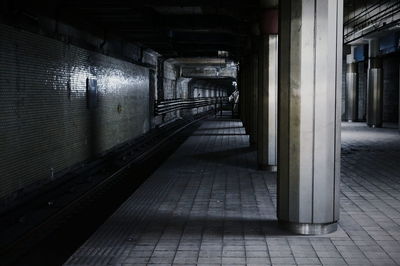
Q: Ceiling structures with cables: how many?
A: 1